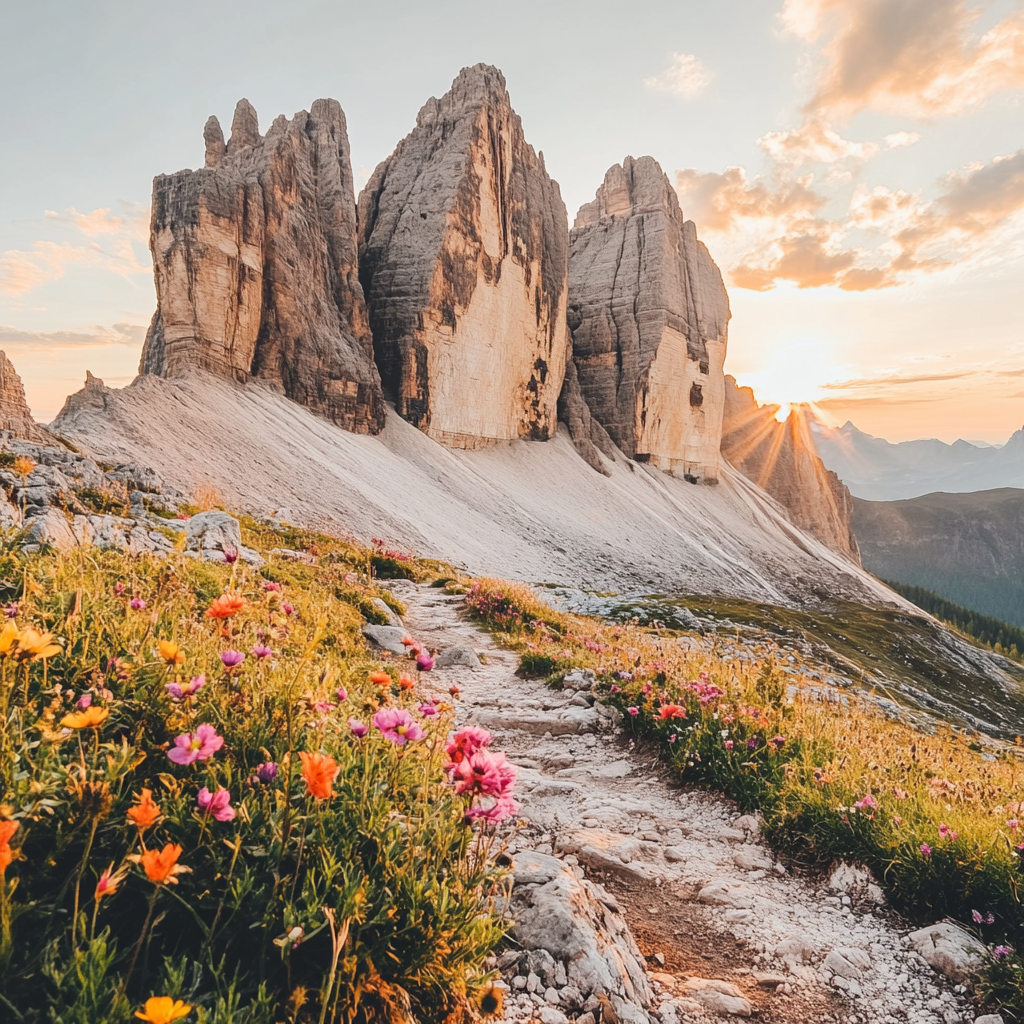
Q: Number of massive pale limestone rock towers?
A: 3